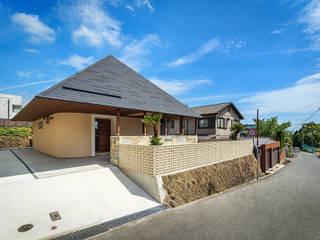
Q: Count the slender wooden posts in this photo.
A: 5